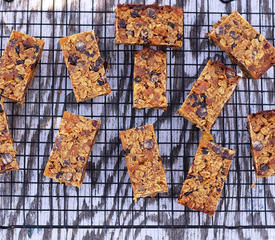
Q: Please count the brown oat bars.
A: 11